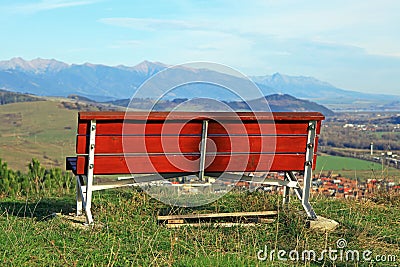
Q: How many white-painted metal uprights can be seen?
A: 3